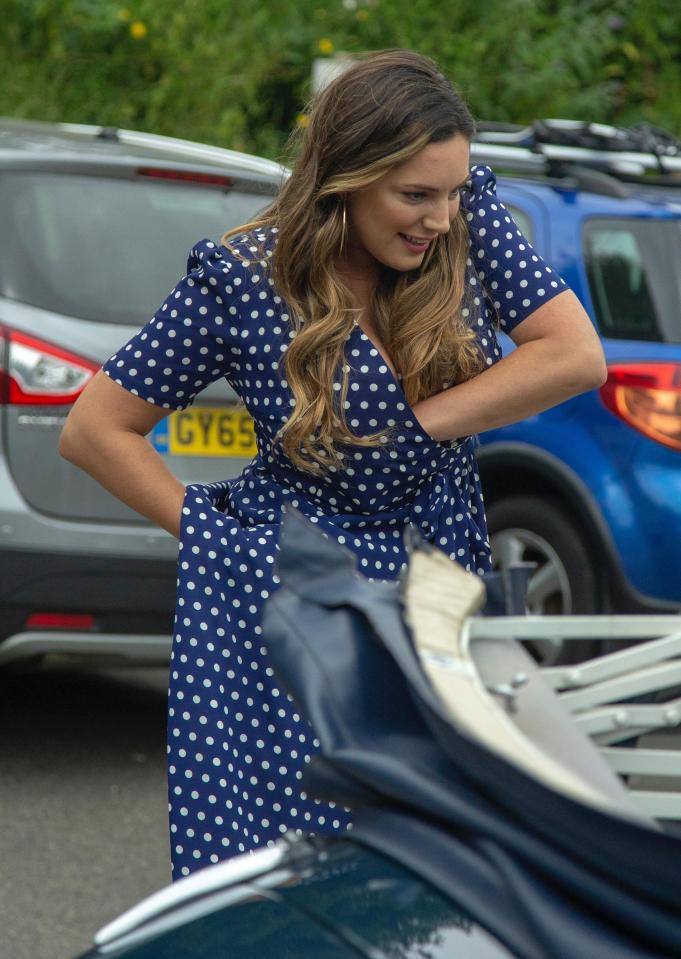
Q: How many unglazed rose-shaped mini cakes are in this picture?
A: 0